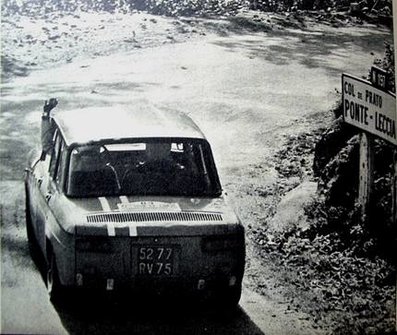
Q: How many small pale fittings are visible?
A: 4